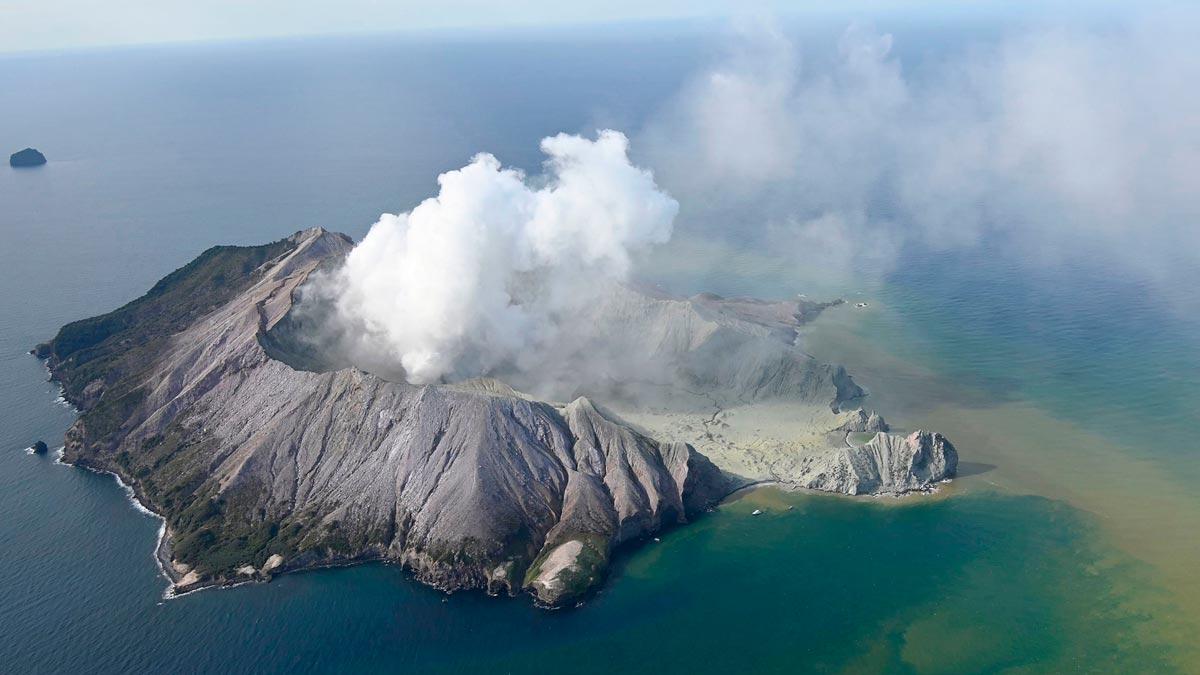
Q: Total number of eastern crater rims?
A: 1